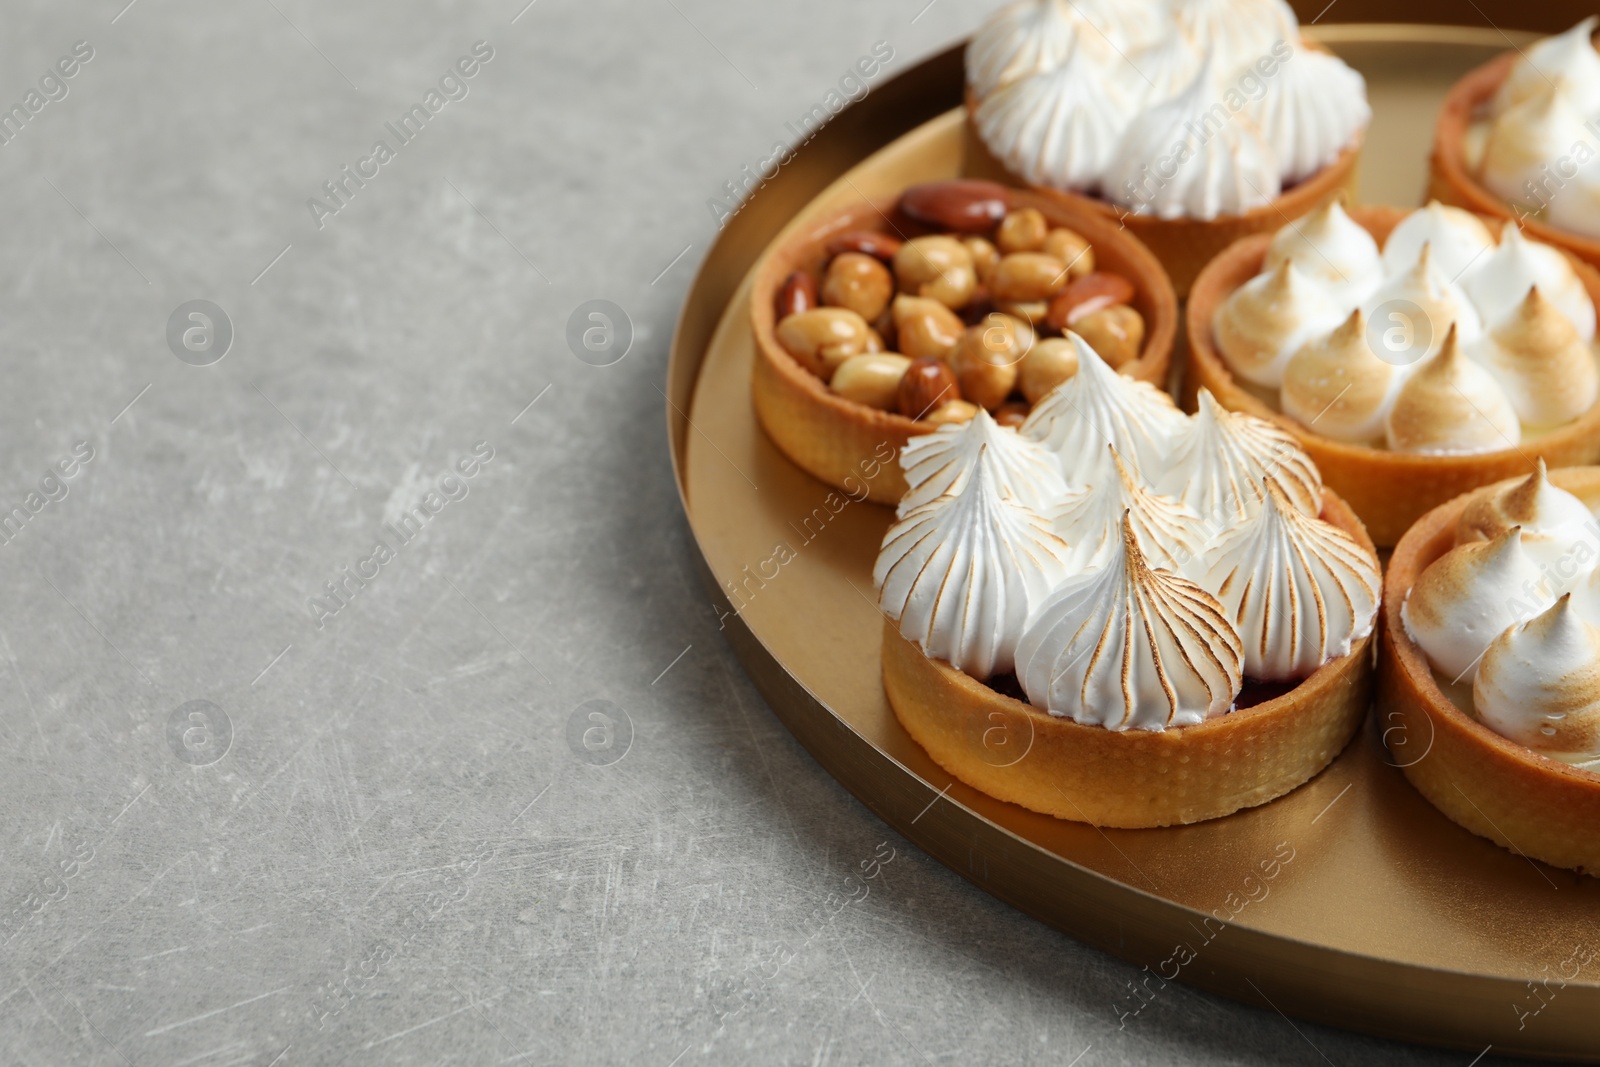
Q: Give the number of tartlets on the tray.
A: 6